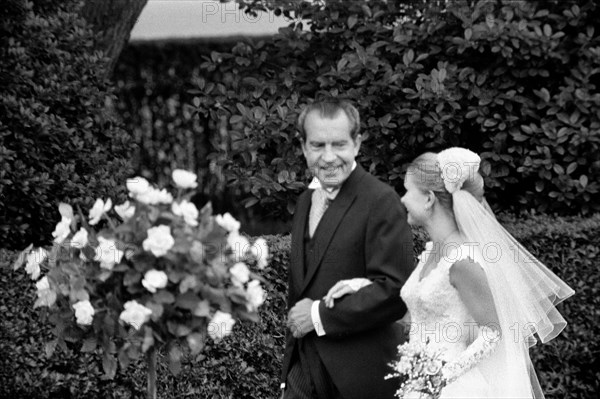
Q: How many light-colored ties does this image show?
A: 1